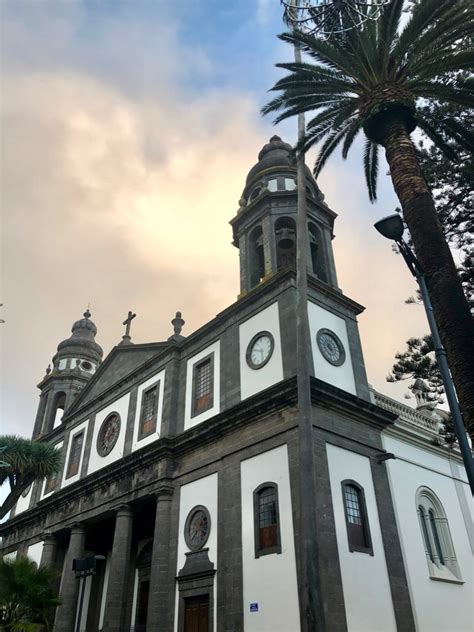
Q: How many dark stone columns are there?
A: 4